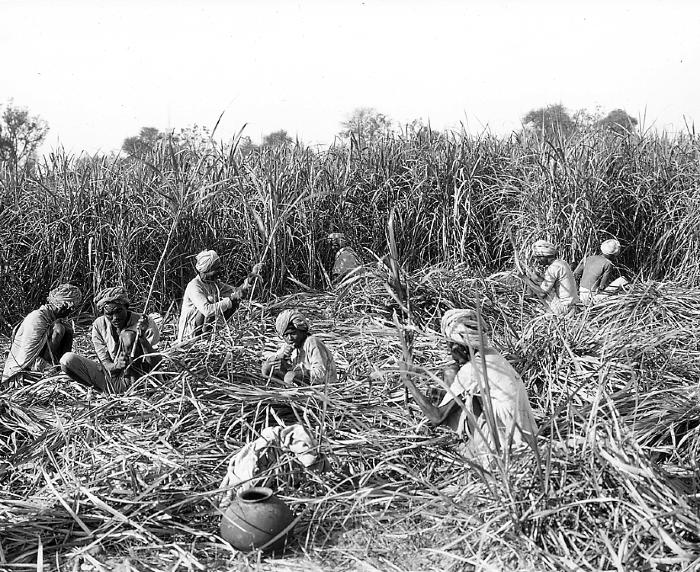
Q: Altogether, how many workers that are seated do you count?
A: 8